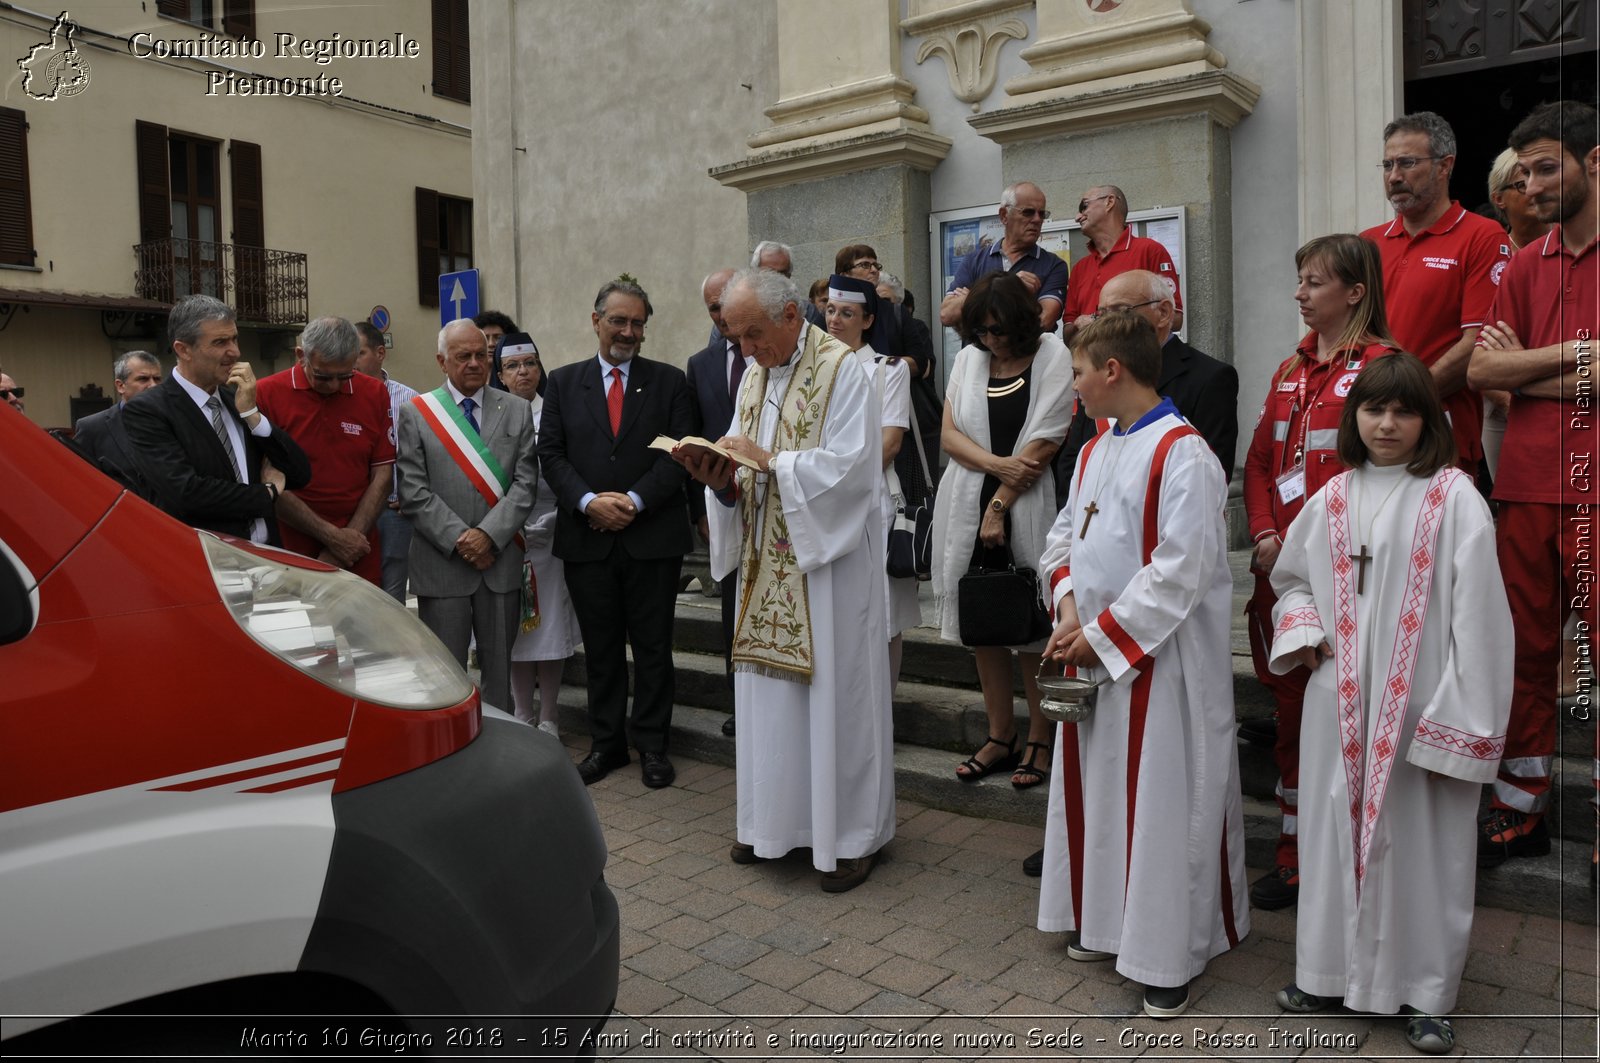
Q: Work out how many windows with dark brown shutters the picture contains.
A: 5